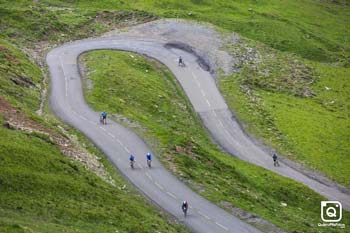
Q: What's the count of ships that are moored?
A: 0